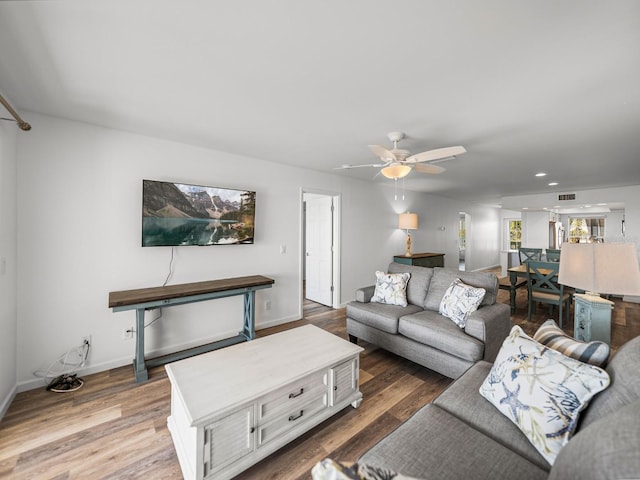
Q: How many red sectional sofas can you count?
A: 0